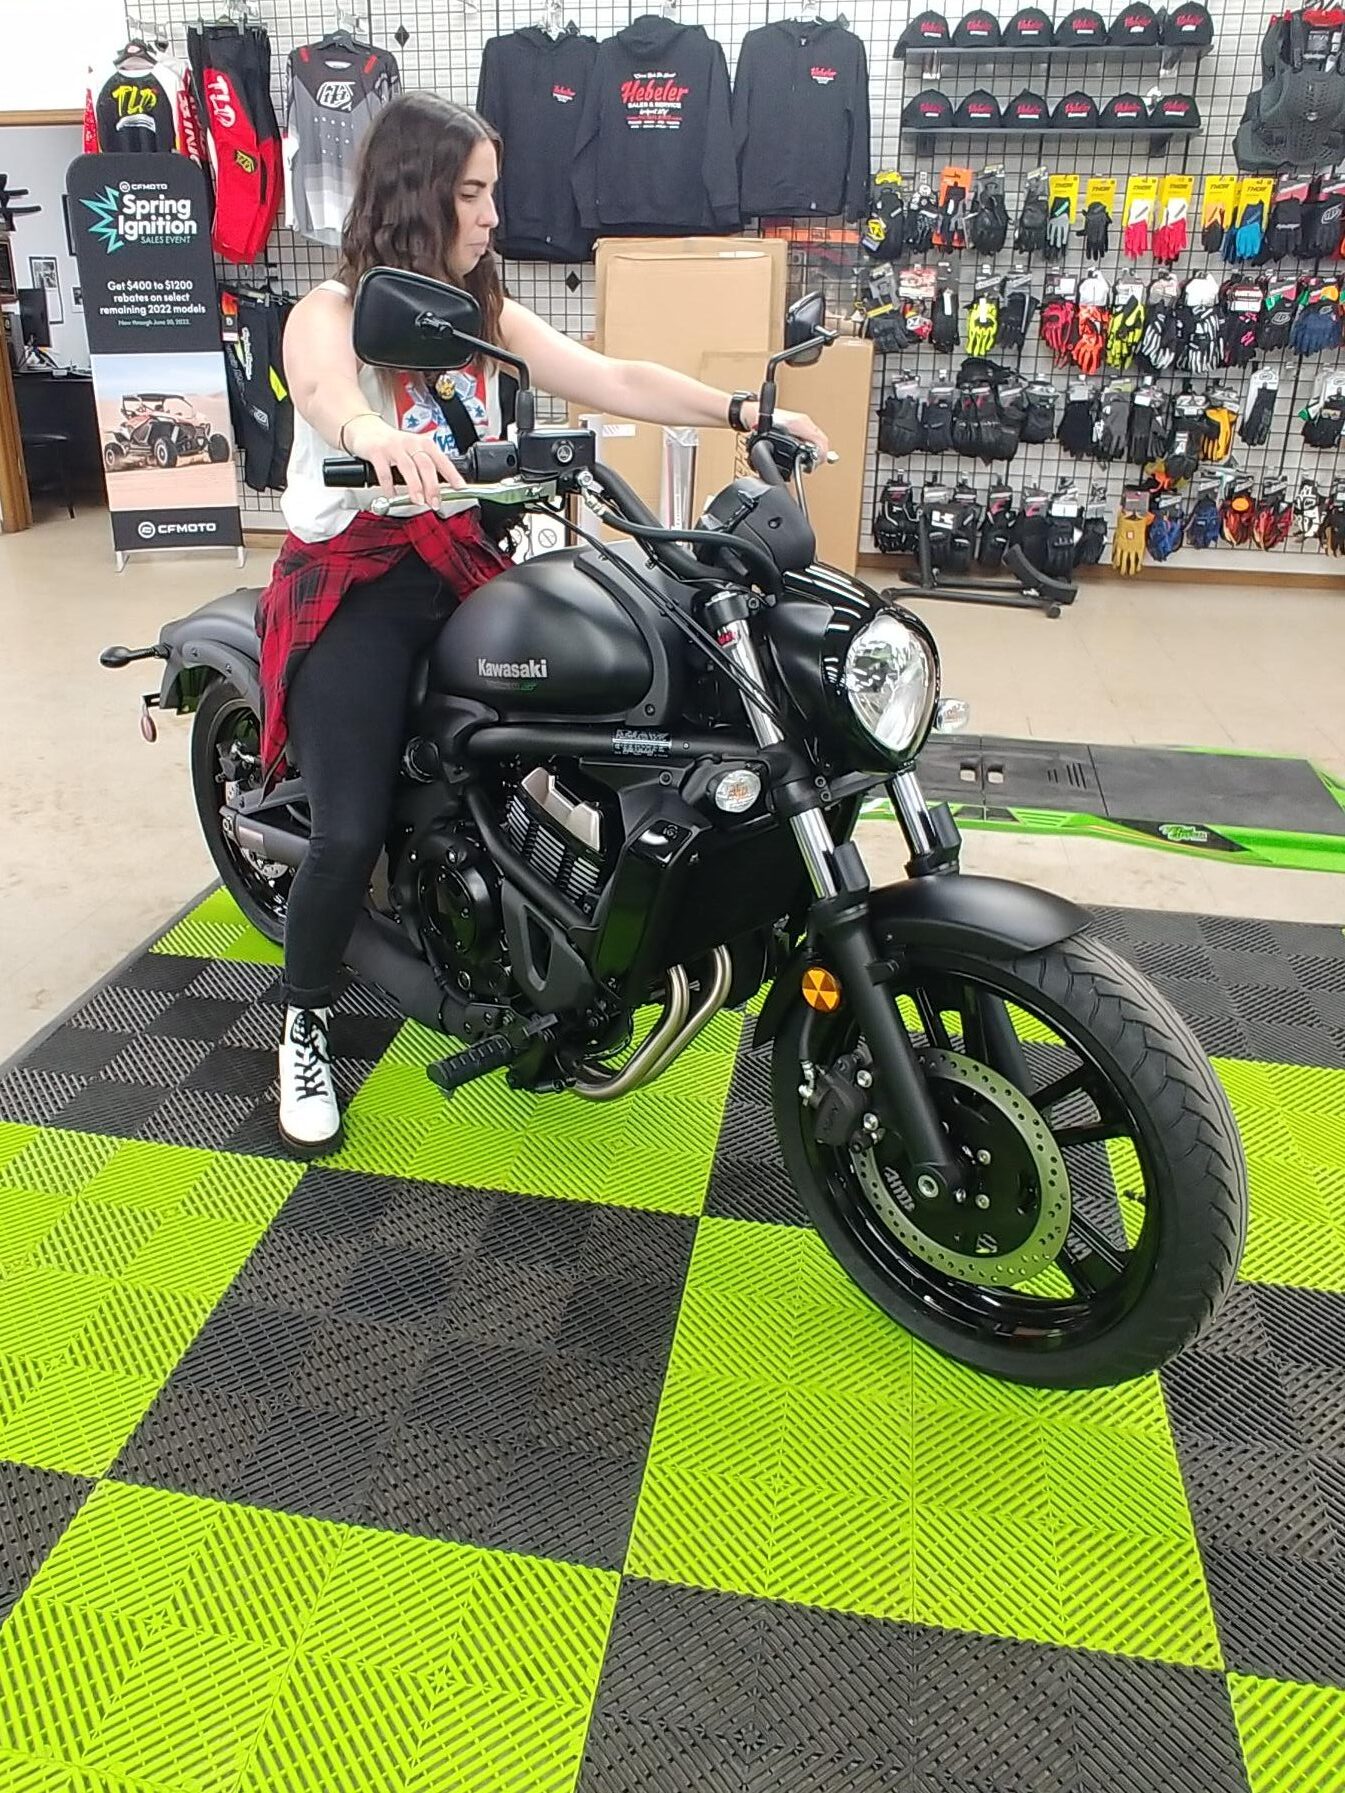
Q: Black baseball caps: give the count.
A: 12